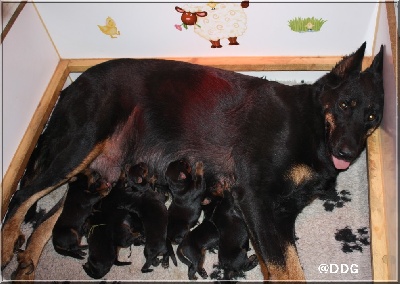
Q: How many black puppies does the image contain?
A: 7